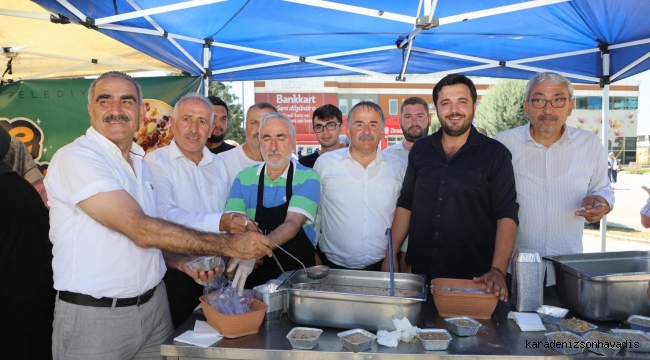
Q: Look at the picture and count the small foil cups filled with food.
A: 9